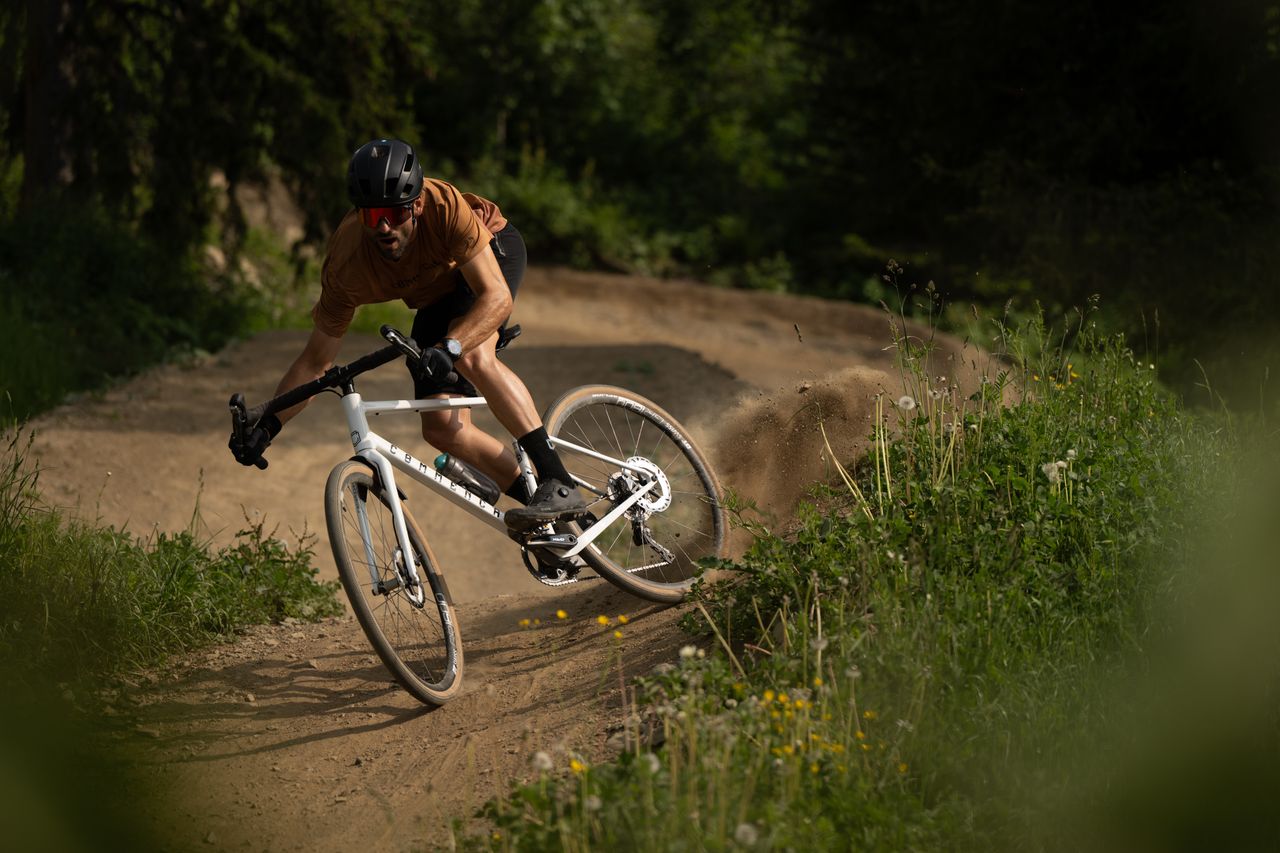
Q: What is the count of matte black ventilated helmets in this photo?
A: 1